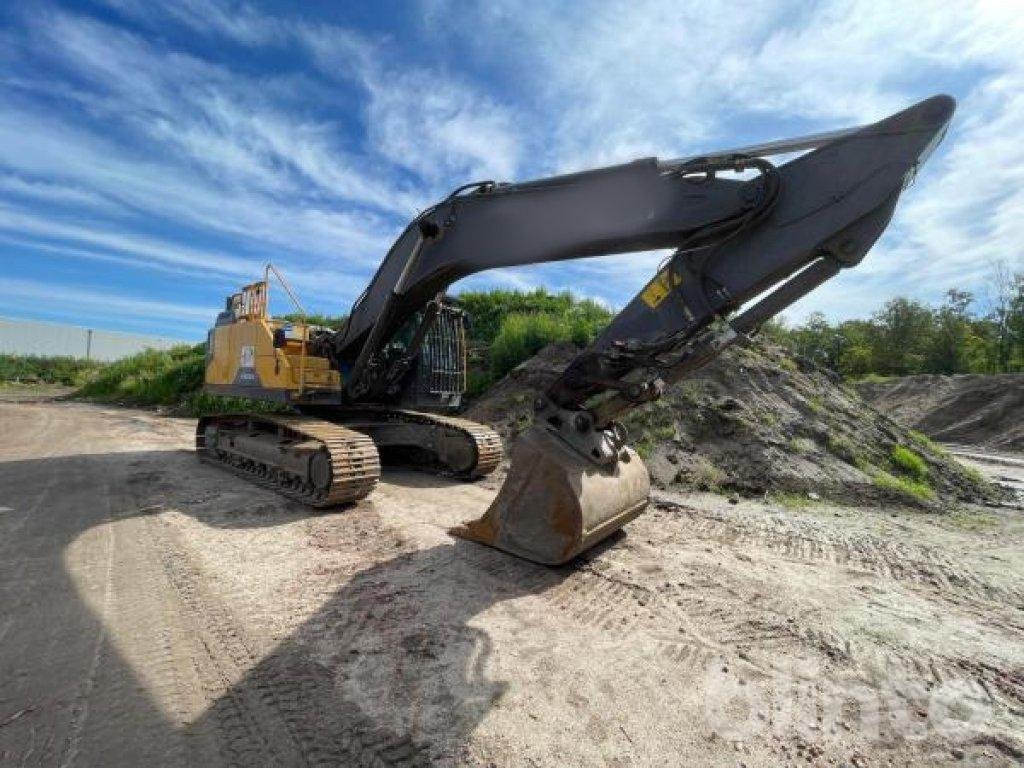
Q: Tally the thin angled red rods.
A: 1